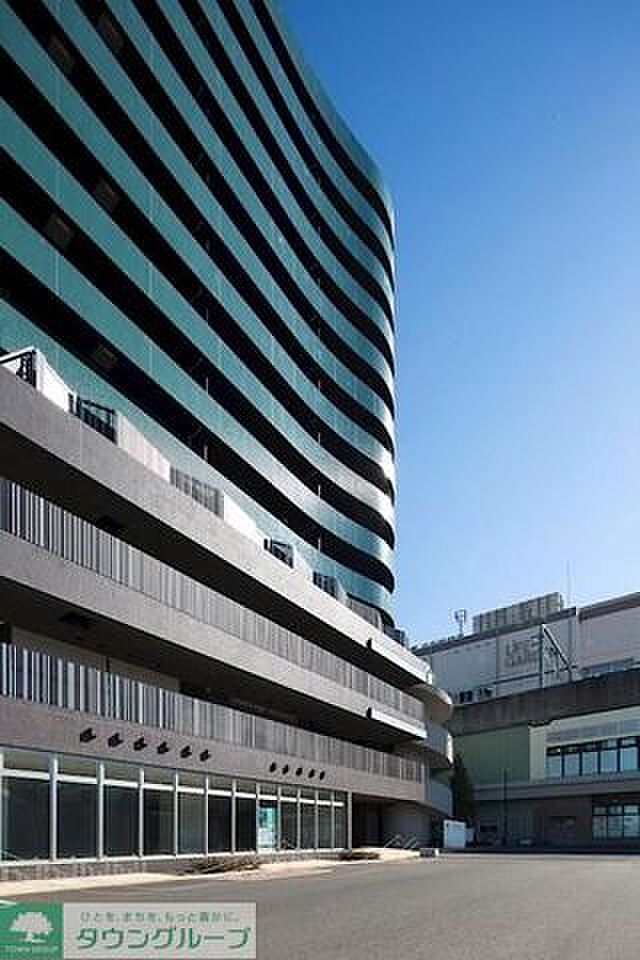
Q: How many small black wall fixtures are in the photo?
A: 11